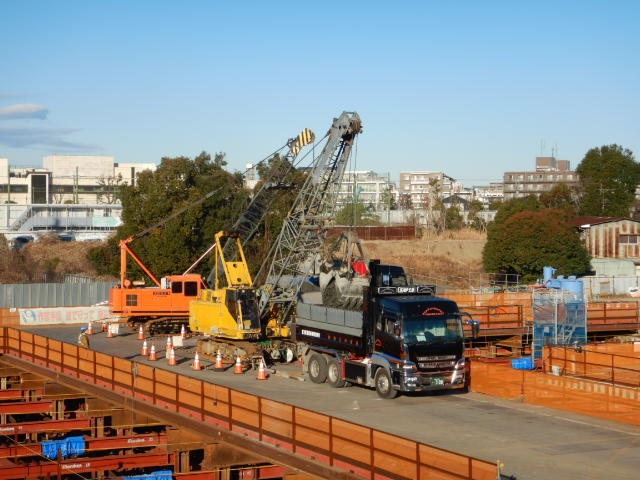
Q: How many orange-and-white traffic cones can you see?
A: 13